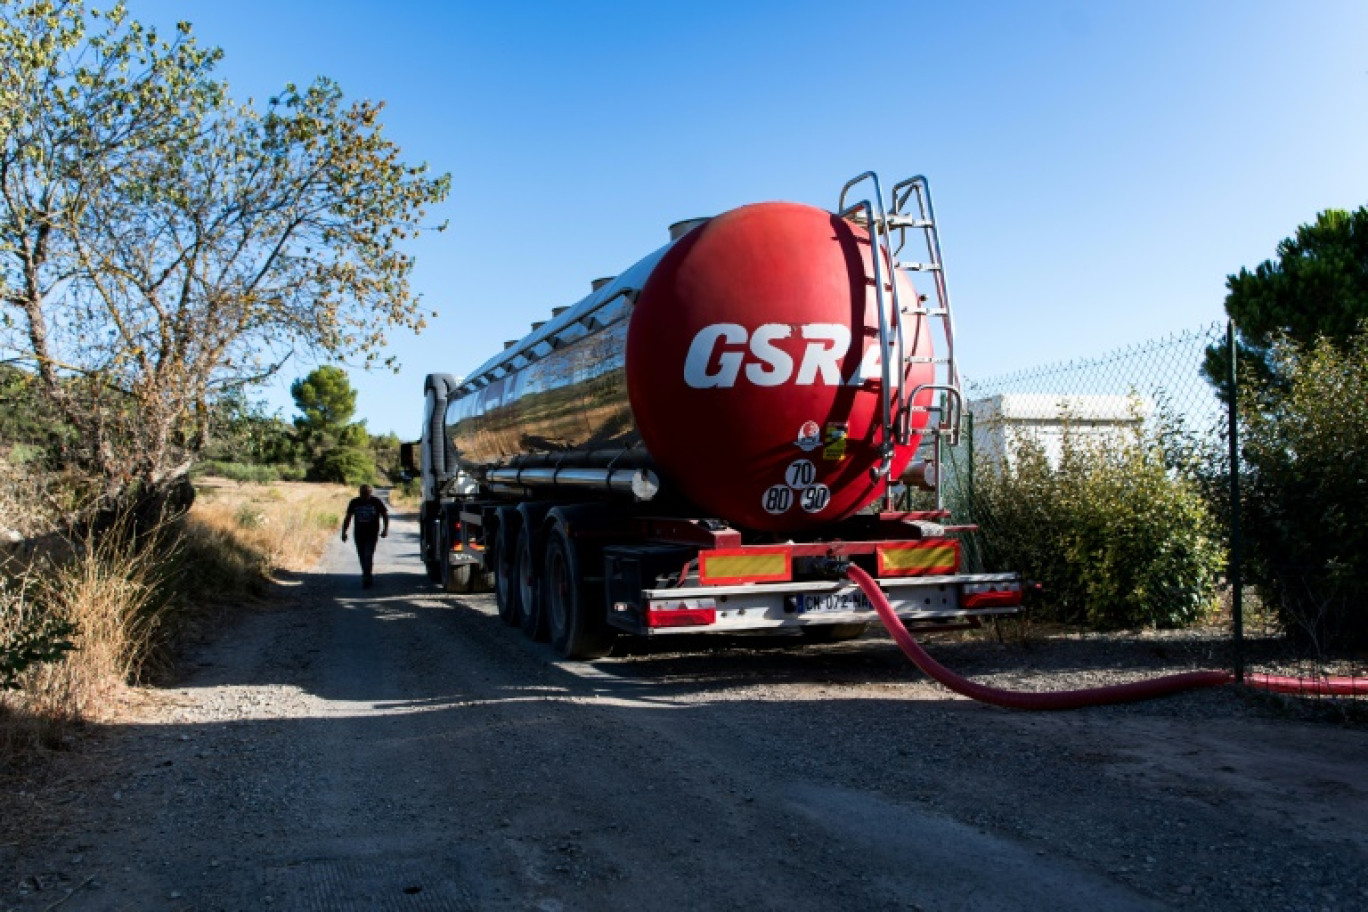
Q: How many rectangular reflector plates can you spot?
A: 2